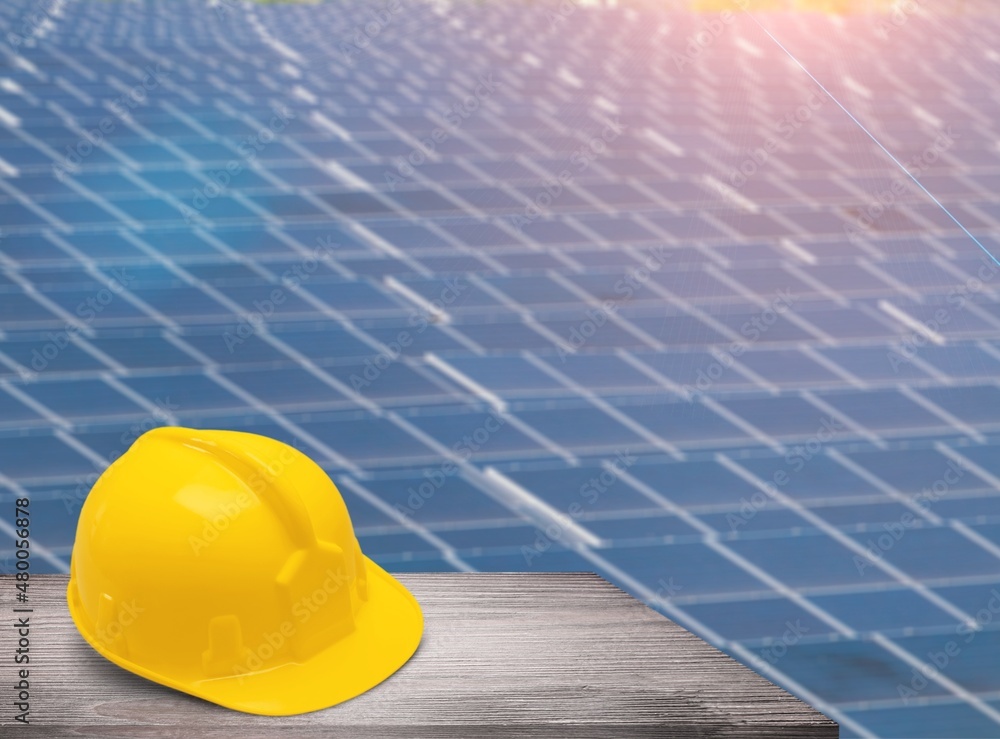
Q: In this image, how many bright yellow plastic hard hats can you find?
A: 1